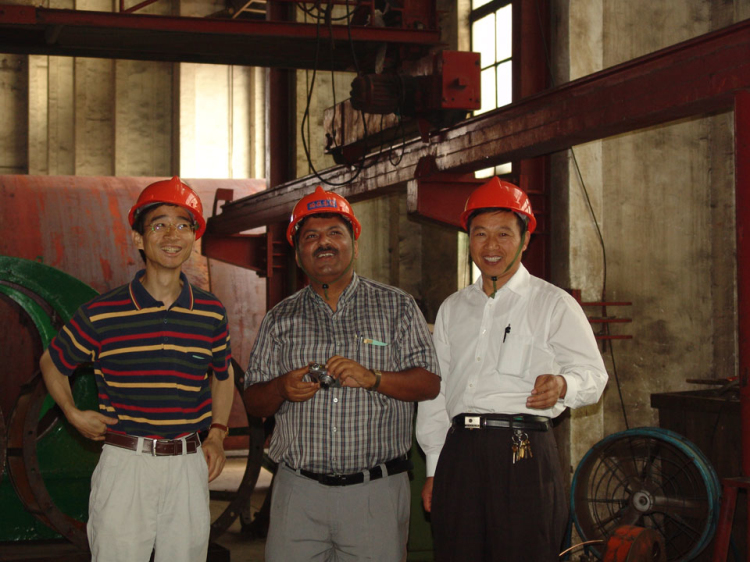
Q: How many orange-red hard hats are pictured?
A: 3